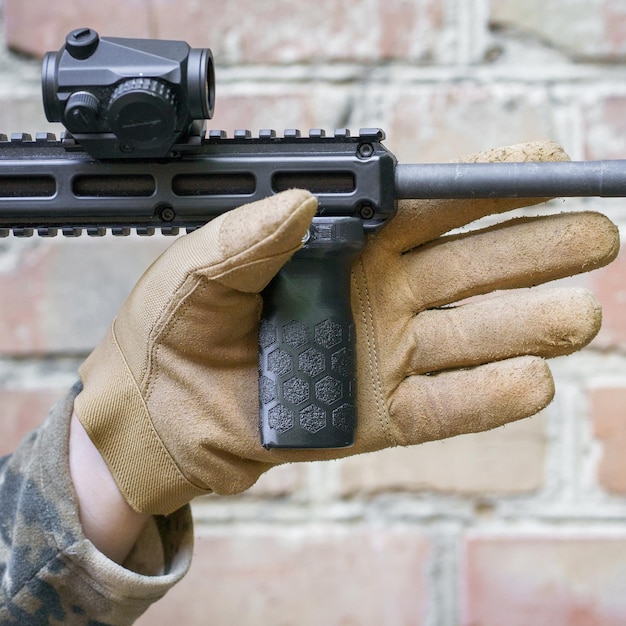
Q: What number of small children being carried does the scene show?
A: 0